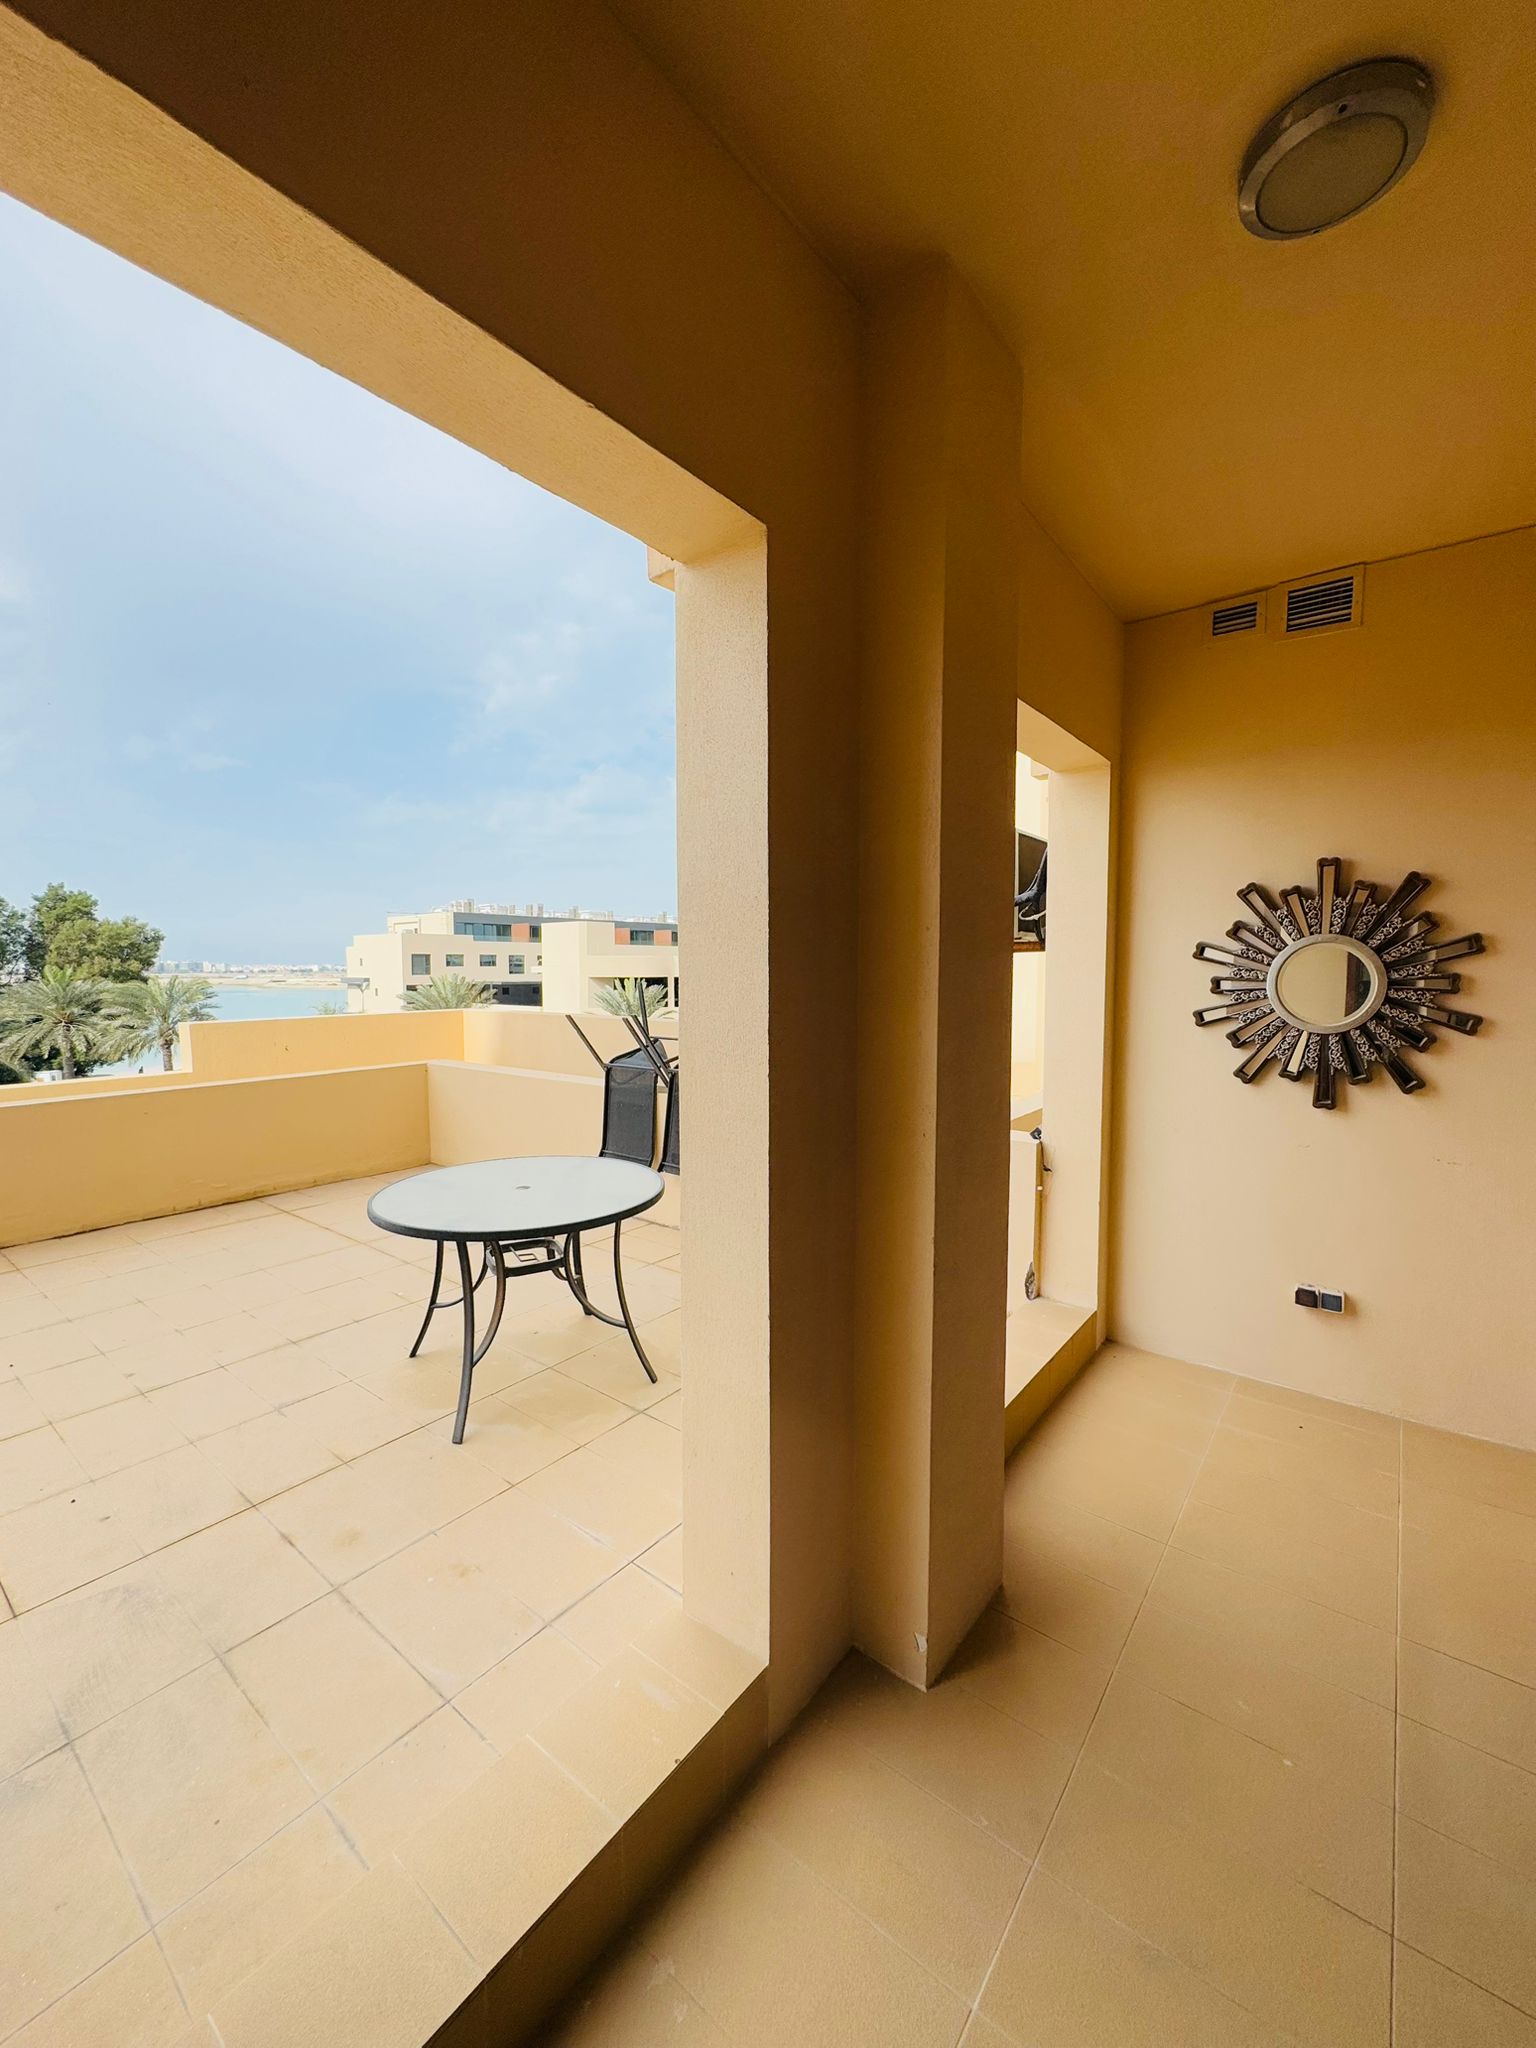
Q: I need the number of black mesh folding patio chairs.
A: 2